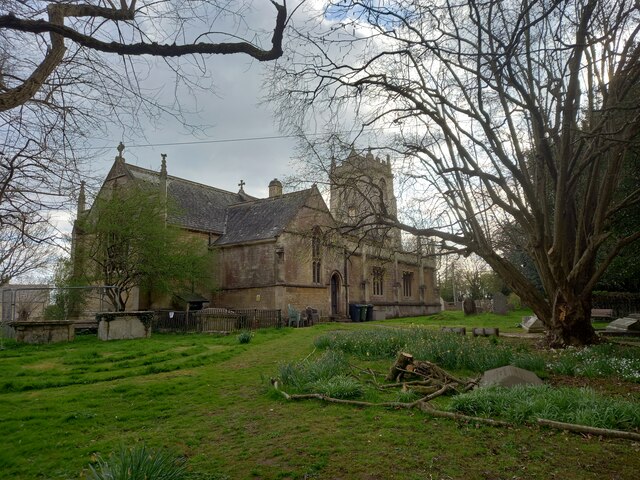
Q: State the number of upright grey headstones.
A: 2